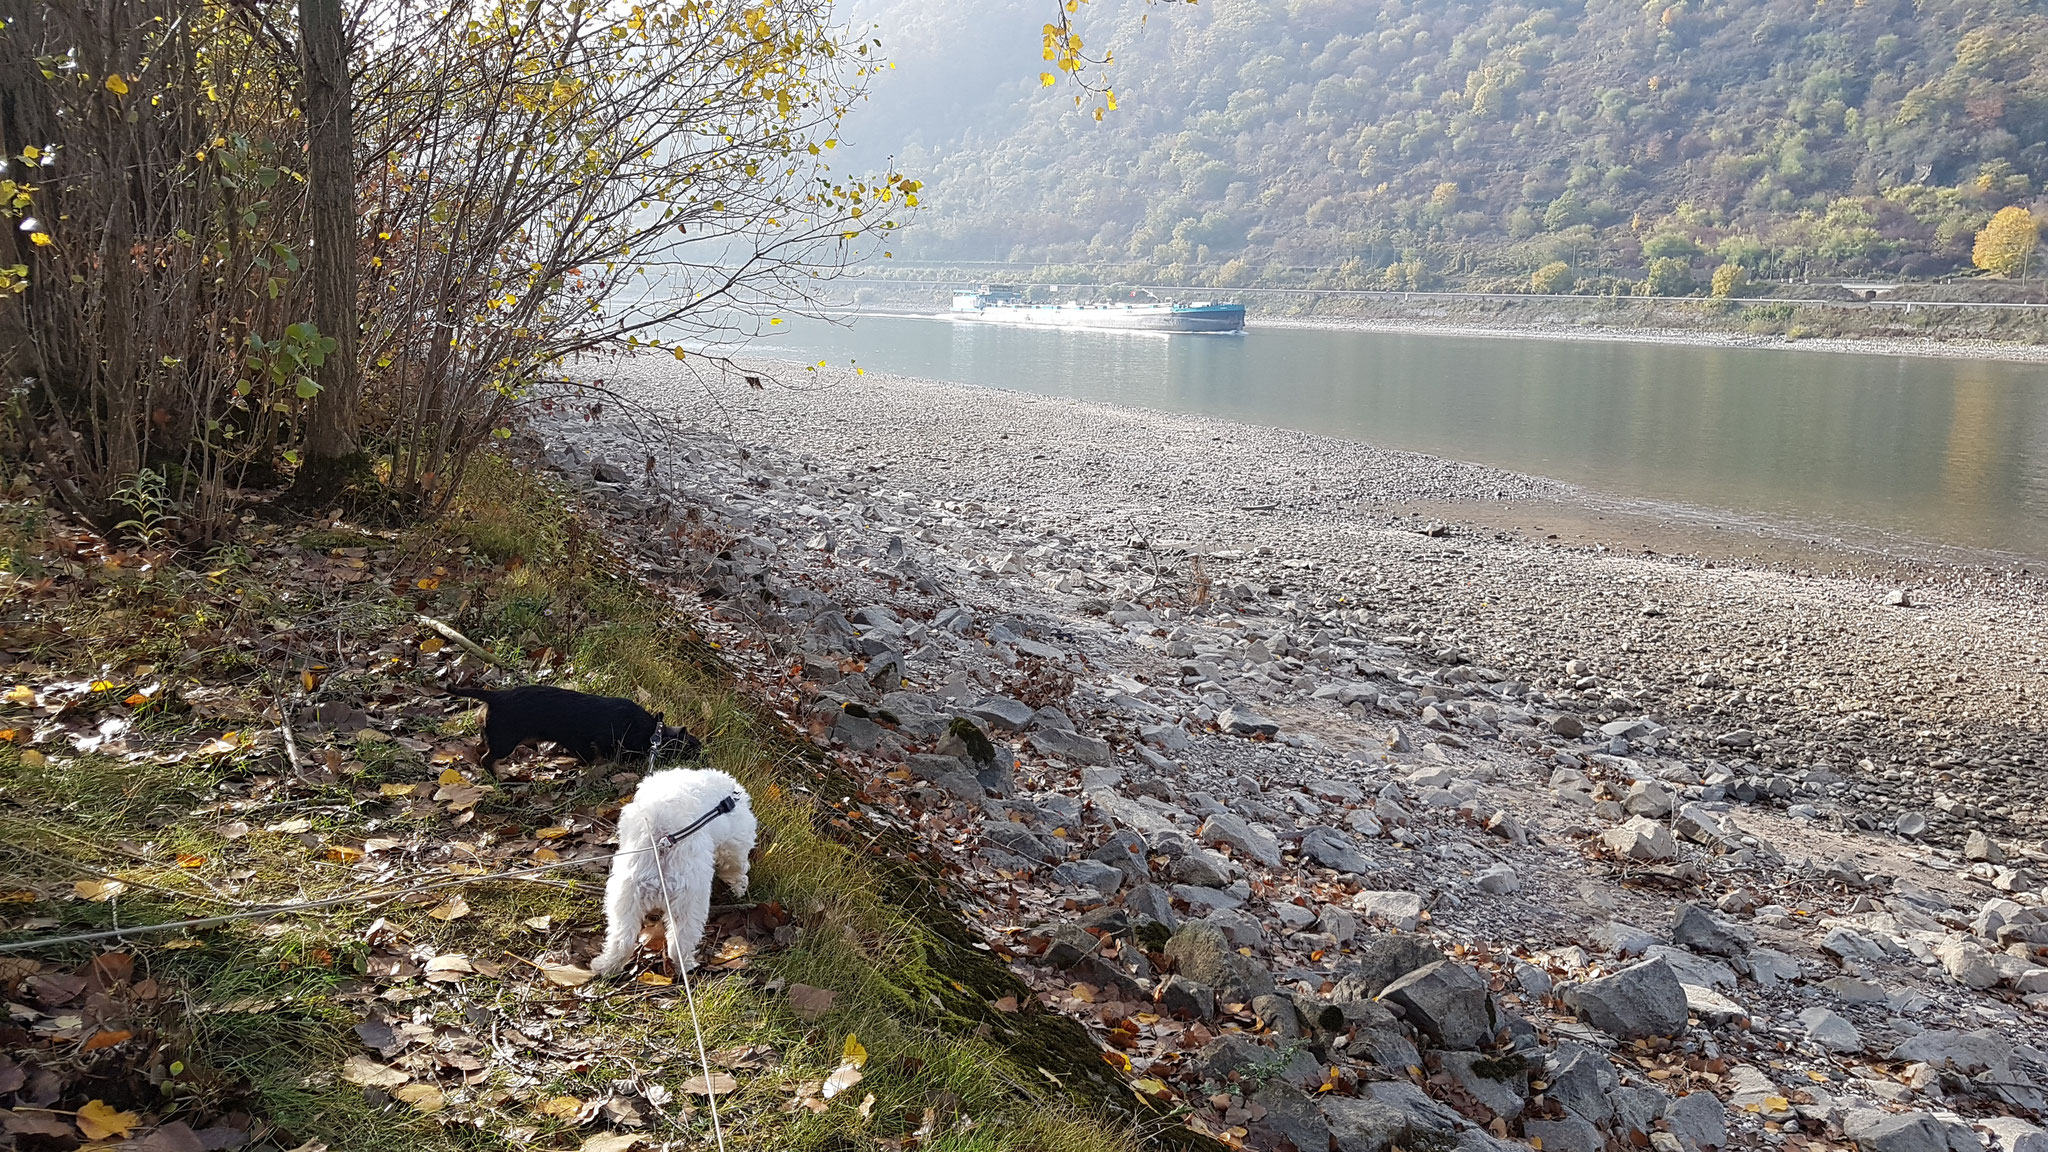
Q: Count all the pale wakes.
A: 1